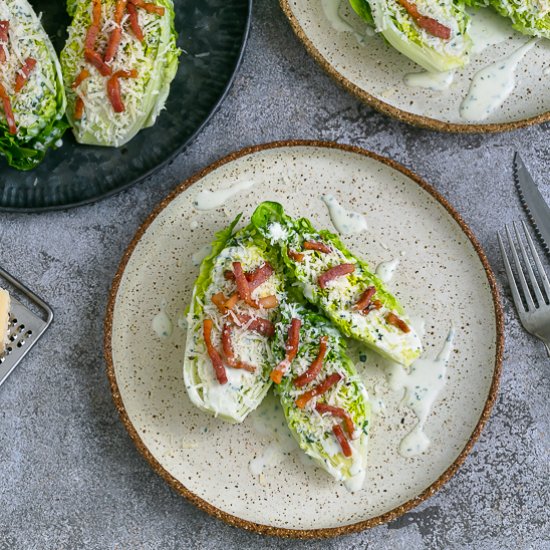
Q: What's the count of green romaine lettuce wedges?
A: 7